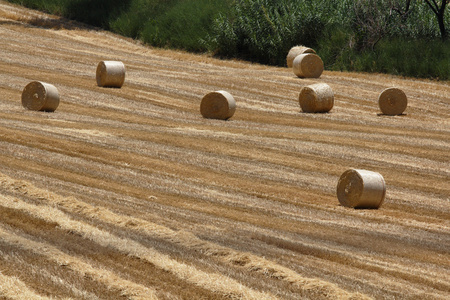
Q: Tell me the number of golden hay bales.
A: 8